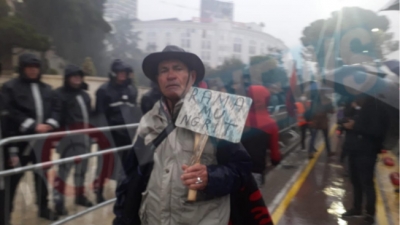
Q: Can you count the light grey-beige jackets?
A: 1